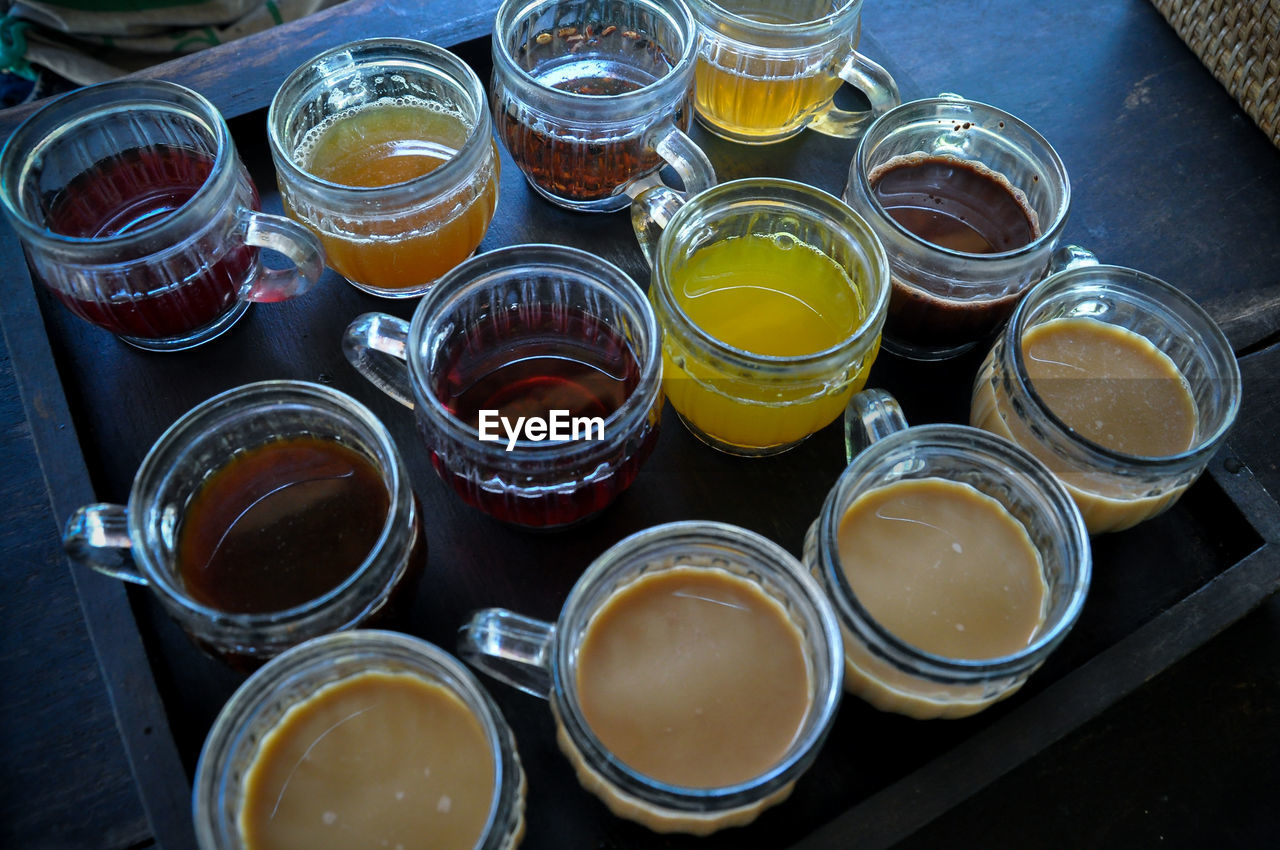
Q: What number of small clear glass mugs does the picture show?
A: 12